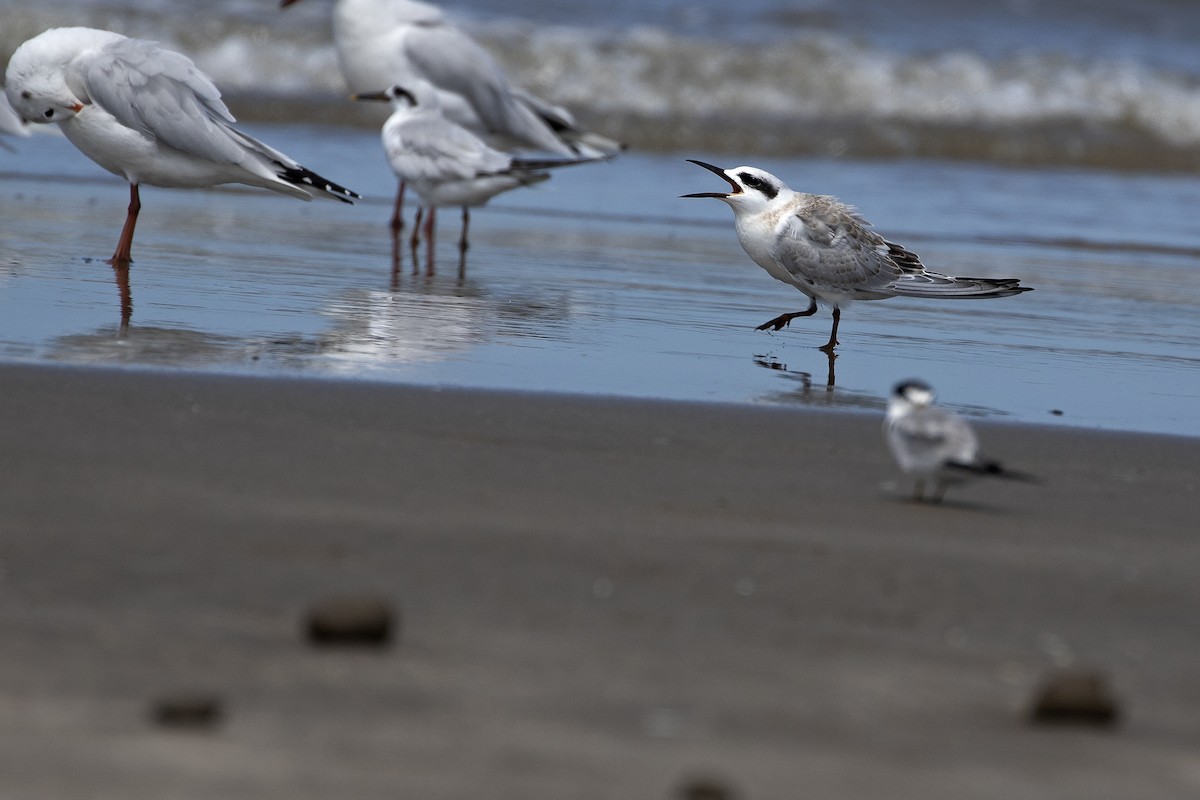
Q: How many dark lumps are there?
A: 4